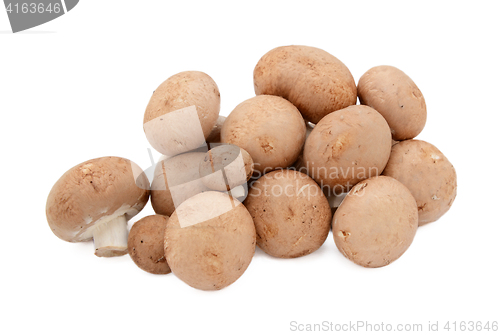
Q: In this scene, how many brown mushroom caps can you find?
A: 13